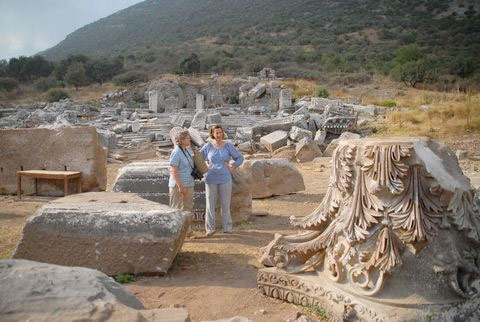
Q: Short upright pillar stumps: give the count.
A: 3